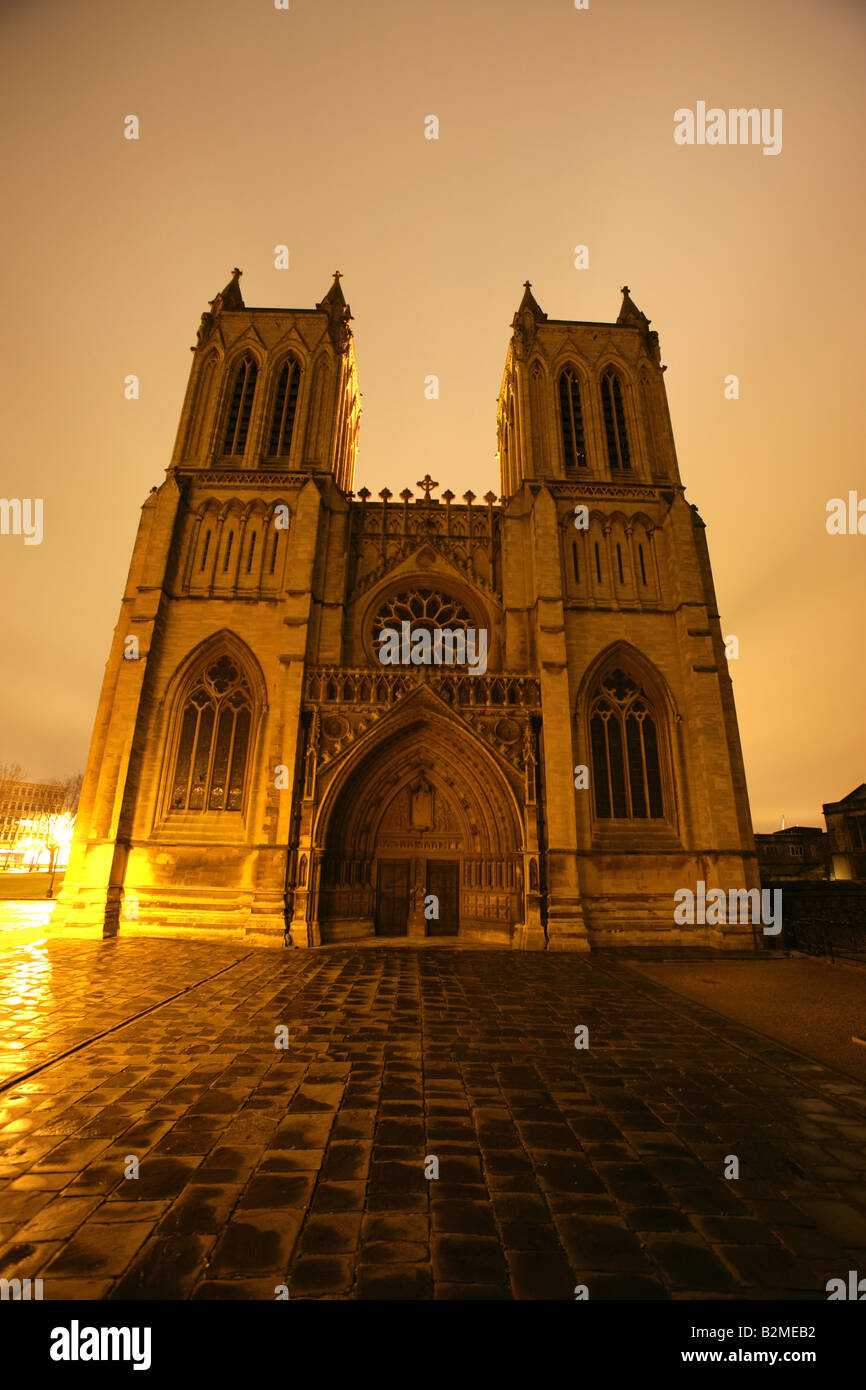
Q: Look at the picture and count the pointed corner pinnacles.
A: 4